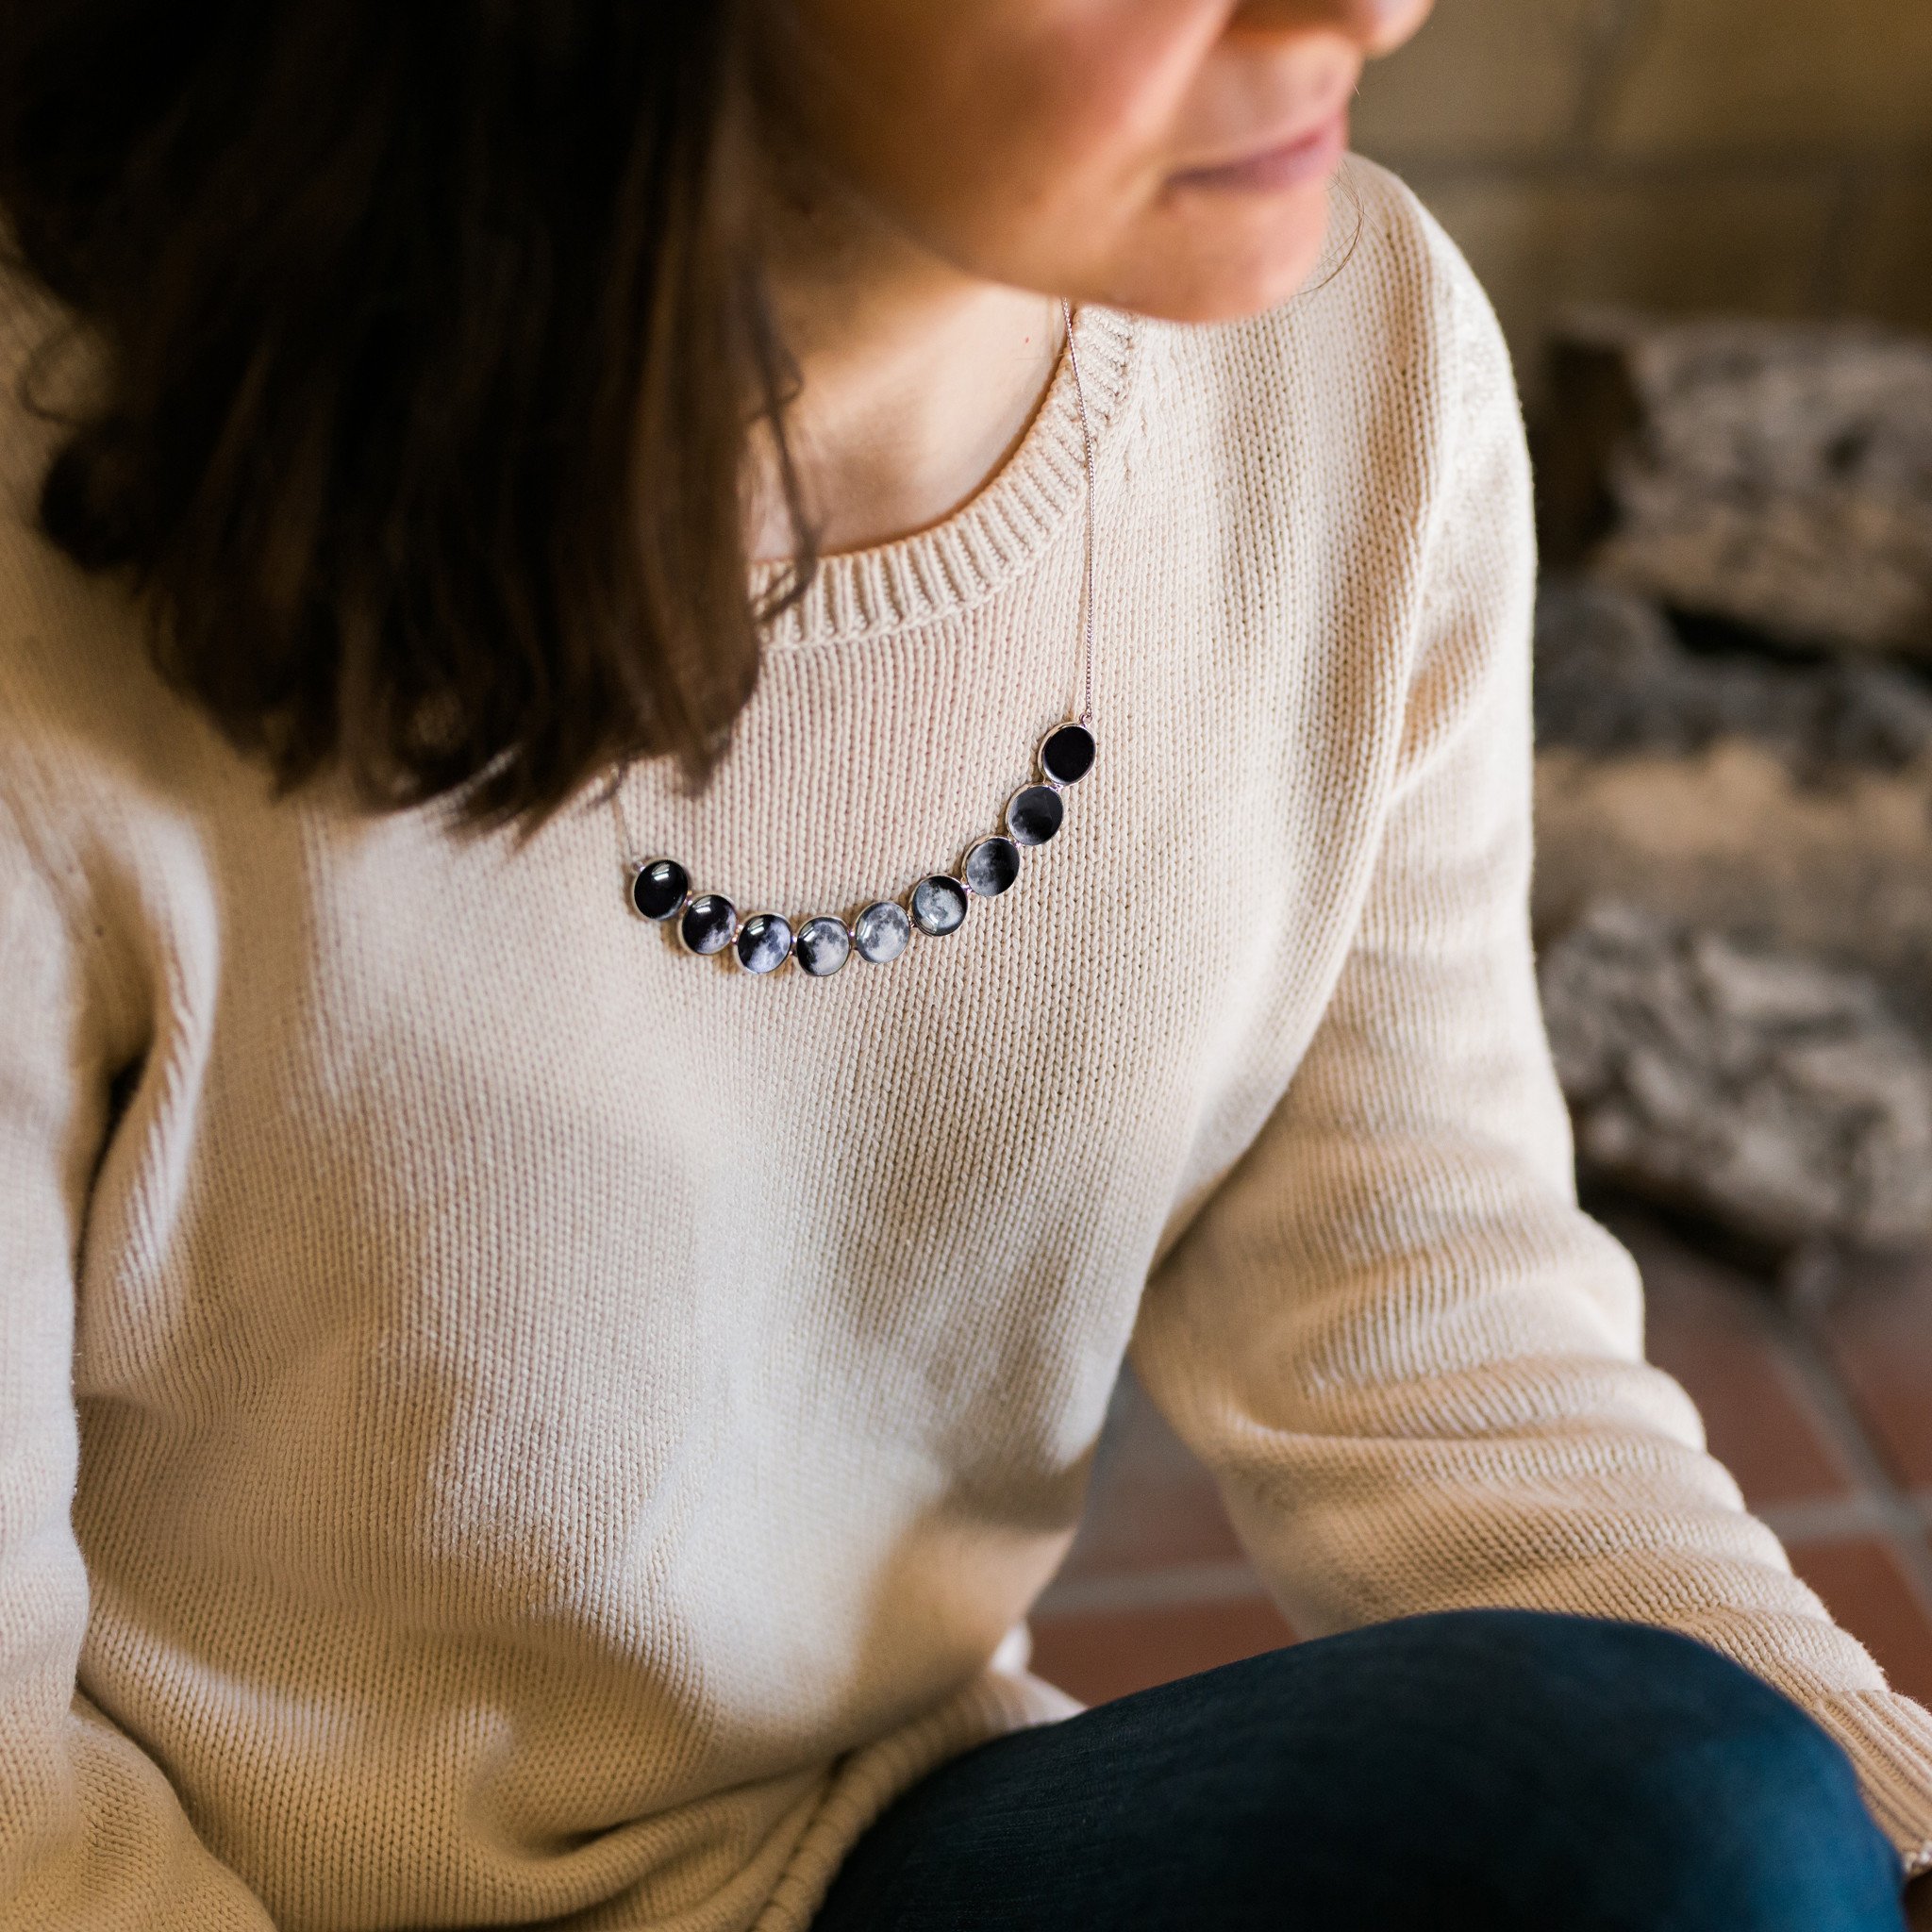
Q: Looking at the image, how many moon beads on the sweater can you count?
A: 9